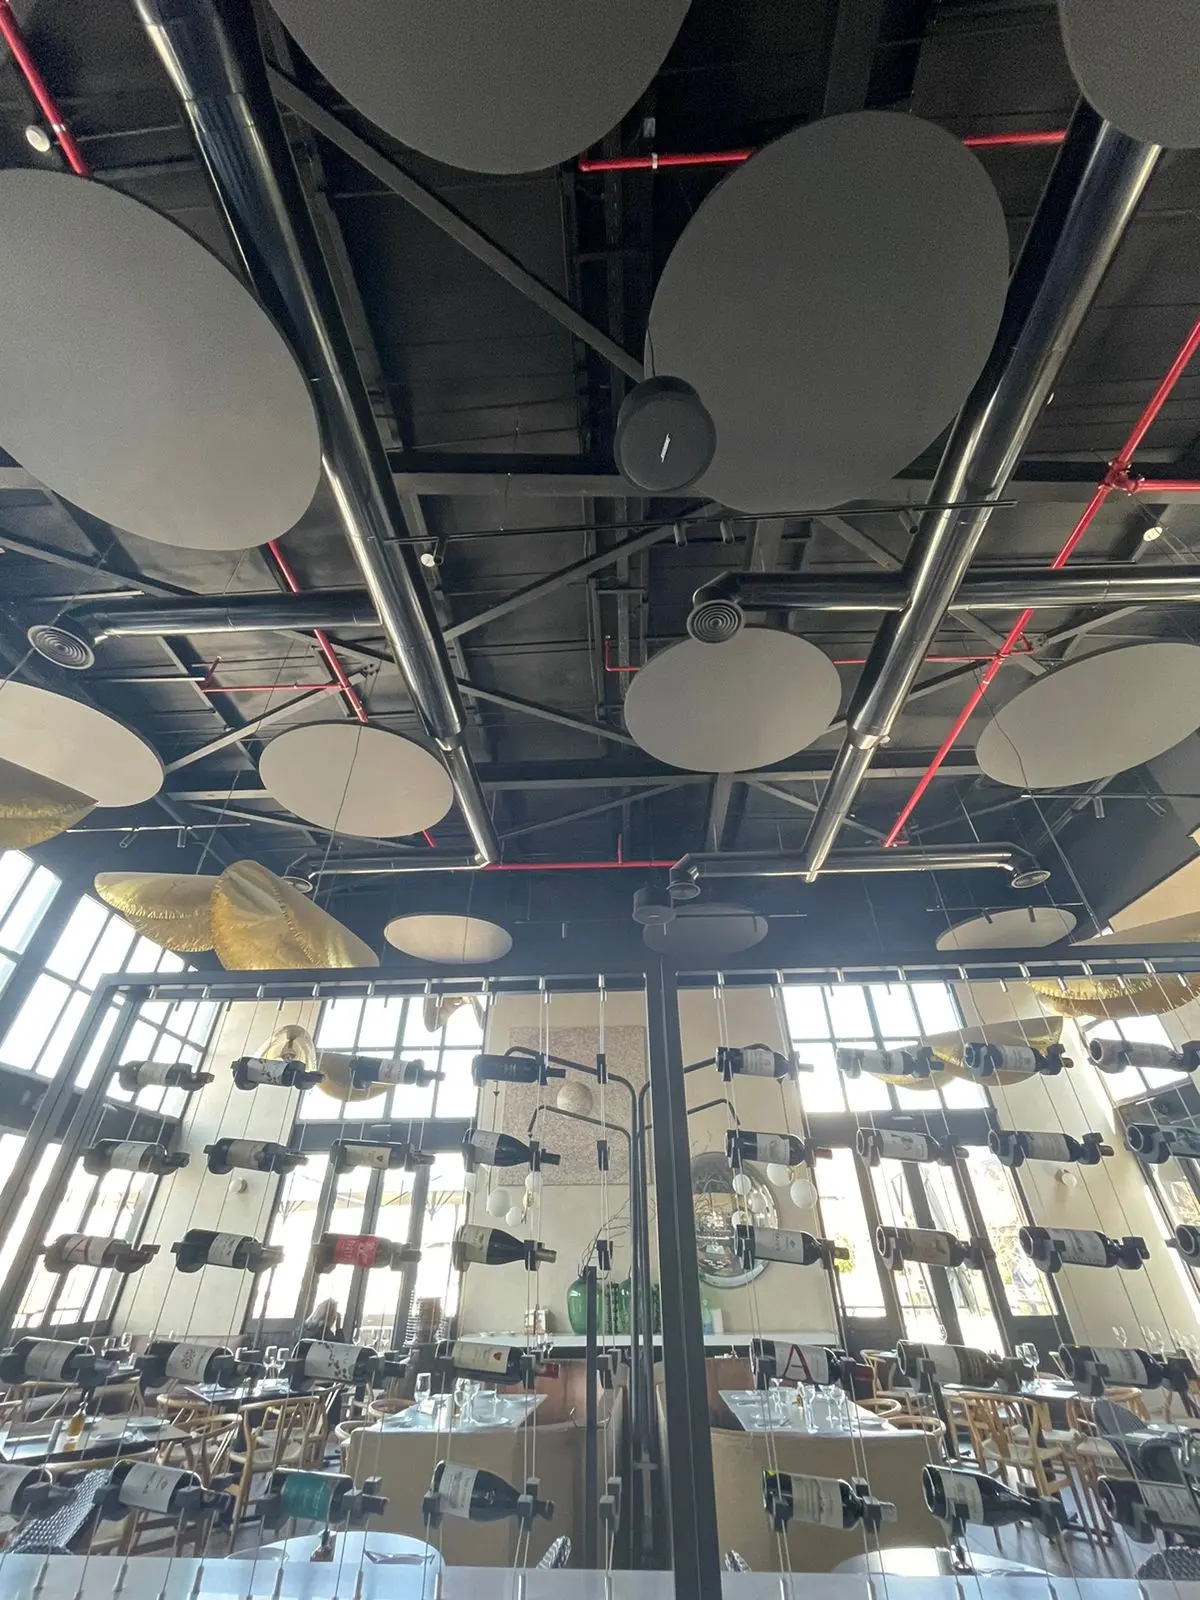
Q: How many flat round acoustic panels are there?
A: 11